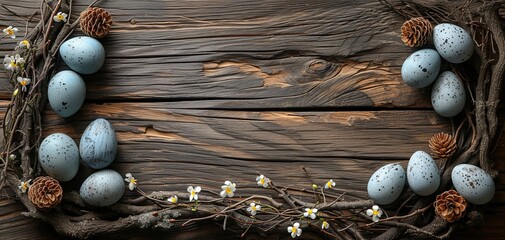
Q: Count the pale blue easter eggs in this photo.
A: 11